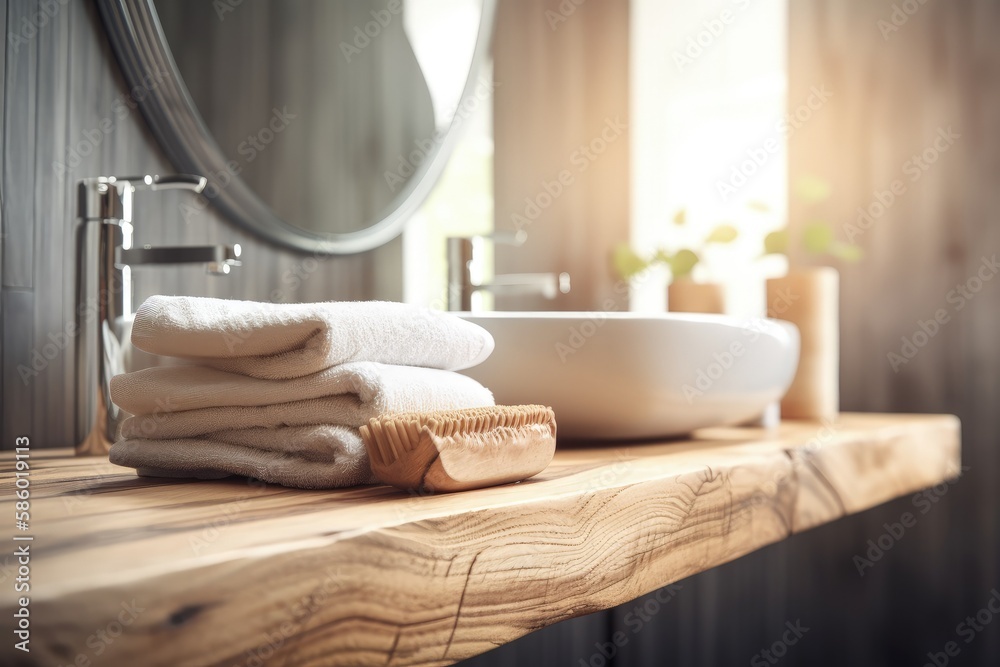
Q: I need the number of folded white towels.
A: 3